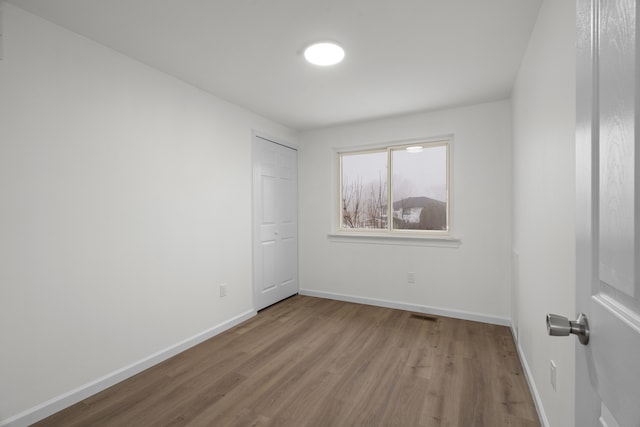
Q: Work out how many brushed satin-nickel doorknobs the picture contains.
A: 1